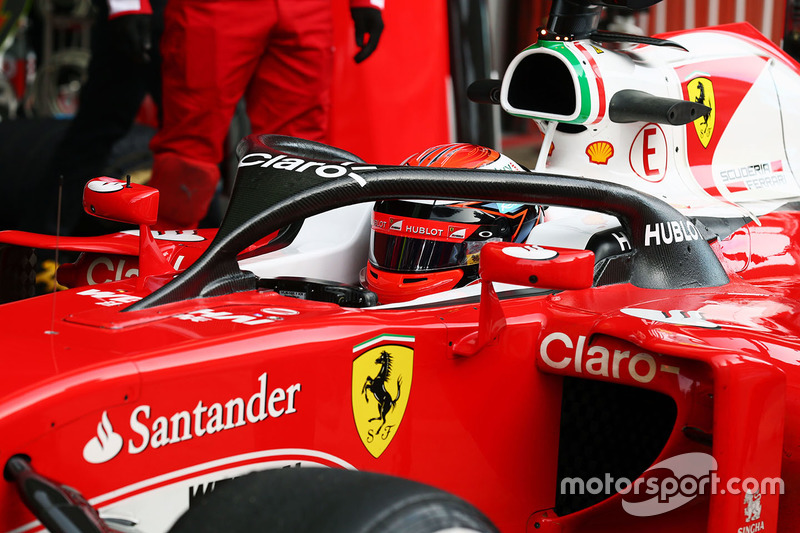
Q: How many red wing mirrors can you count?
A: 2